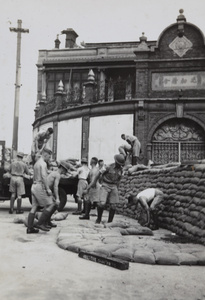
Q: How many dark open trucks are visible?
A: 1